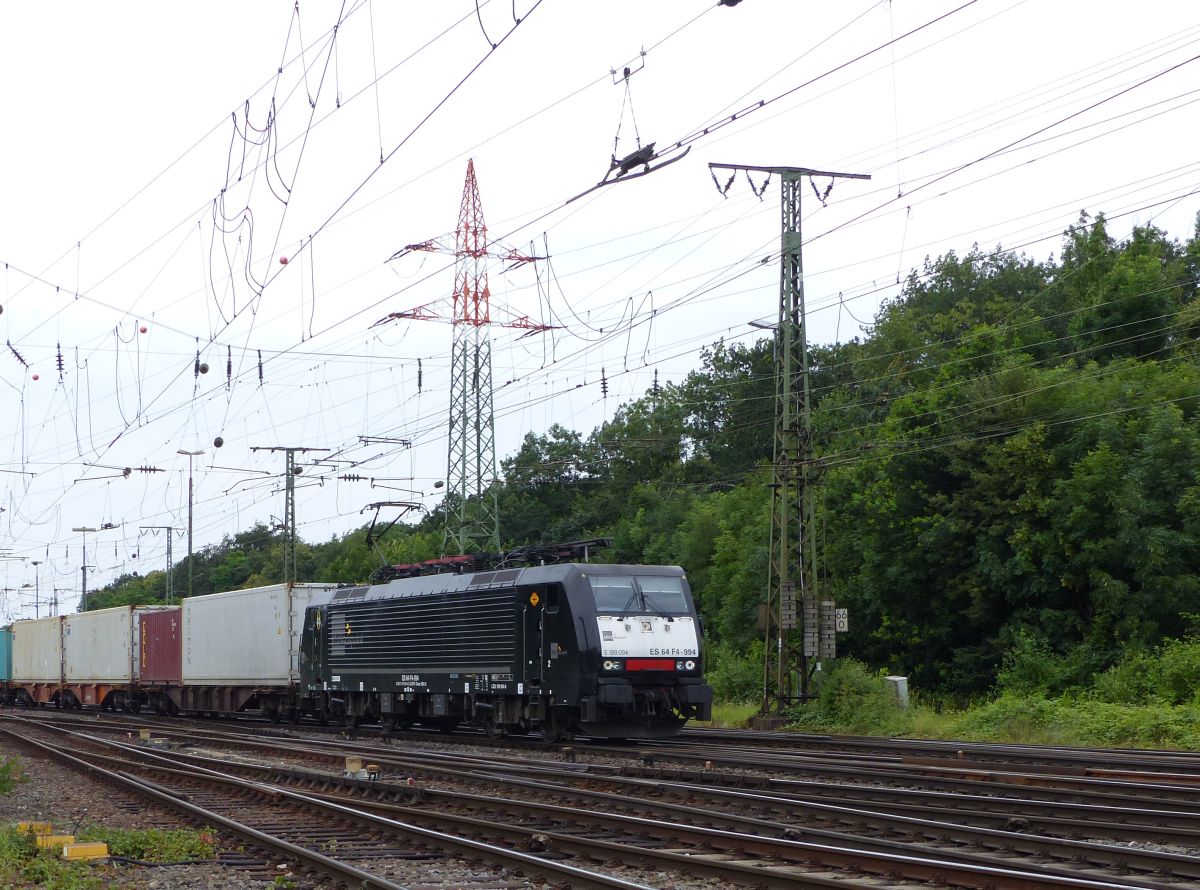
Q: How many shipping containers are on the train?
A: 5